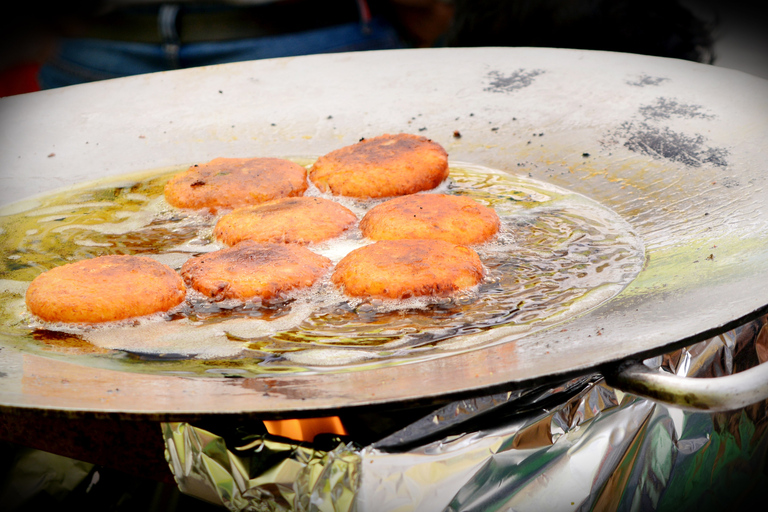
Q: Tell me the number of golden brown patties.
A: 7